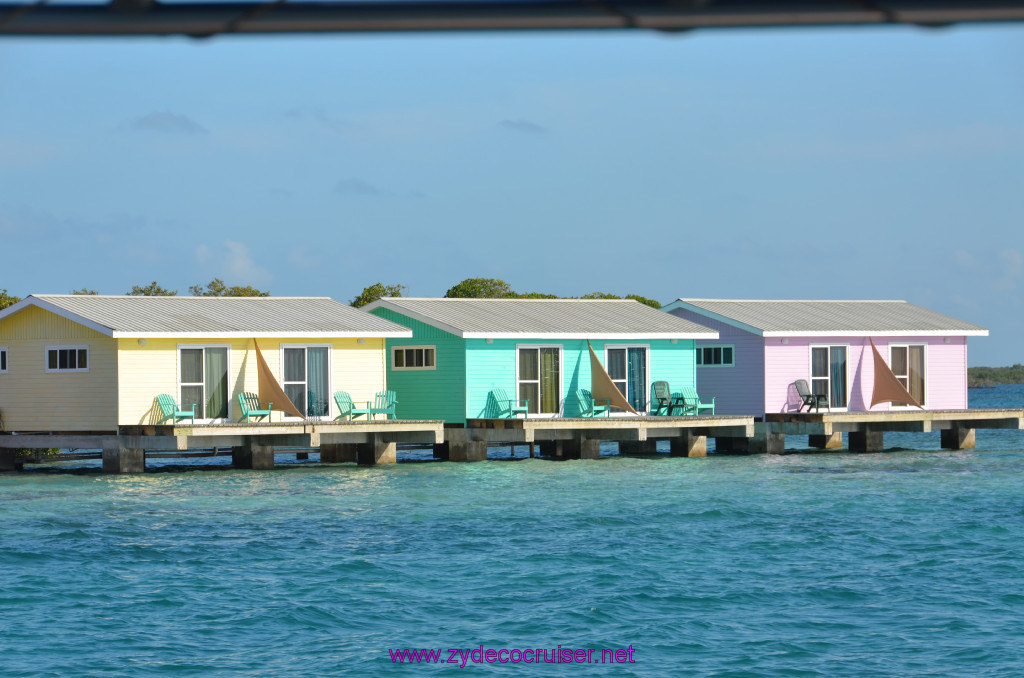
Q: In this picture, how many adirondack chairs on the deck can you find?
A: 7